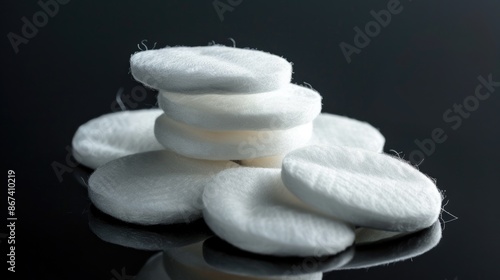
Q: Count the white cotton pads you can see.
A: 8